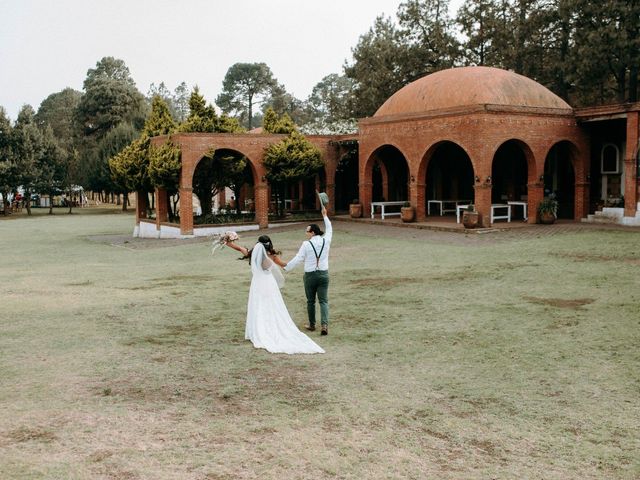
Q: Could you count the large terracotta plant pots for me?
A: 4